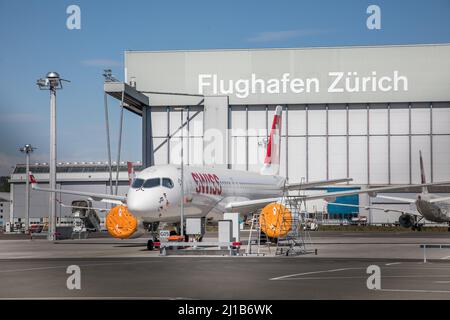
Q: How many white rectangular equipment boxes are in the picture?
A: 3